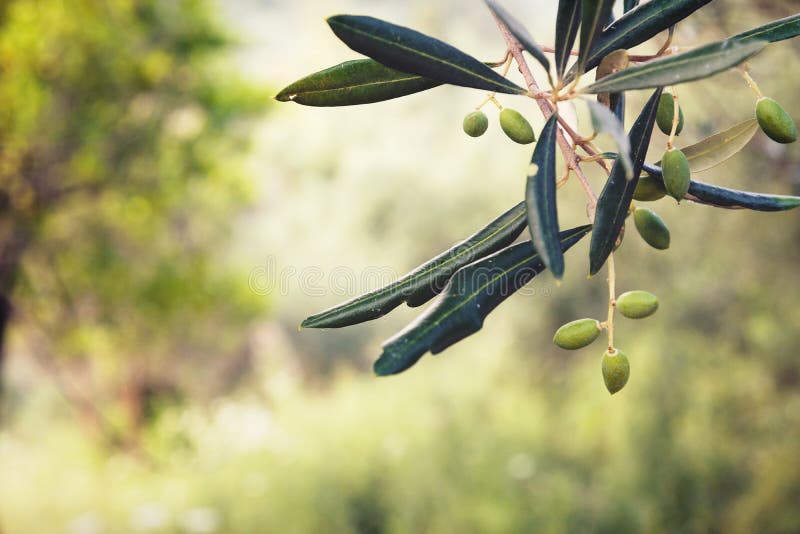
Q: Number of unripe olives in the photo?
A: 10